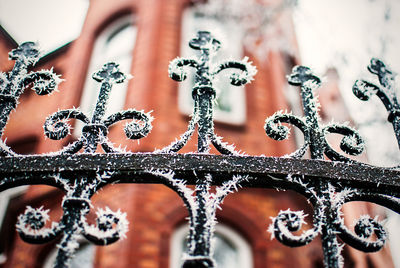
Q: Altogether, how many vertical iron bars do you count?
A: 5